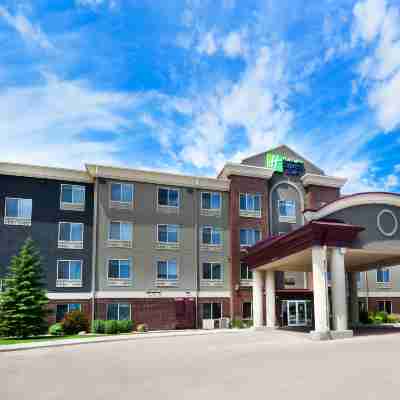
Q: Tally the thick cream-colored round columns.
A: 4